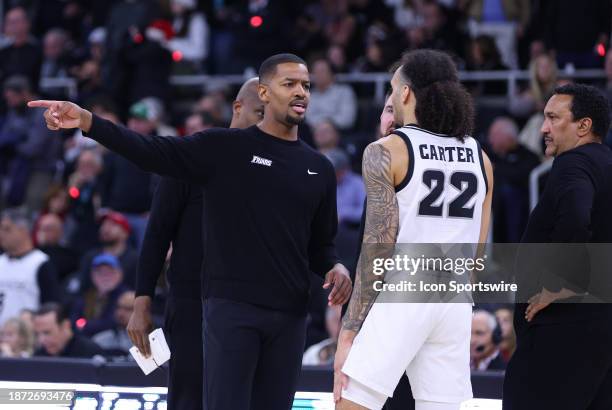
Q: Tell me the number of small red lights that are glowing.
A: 5